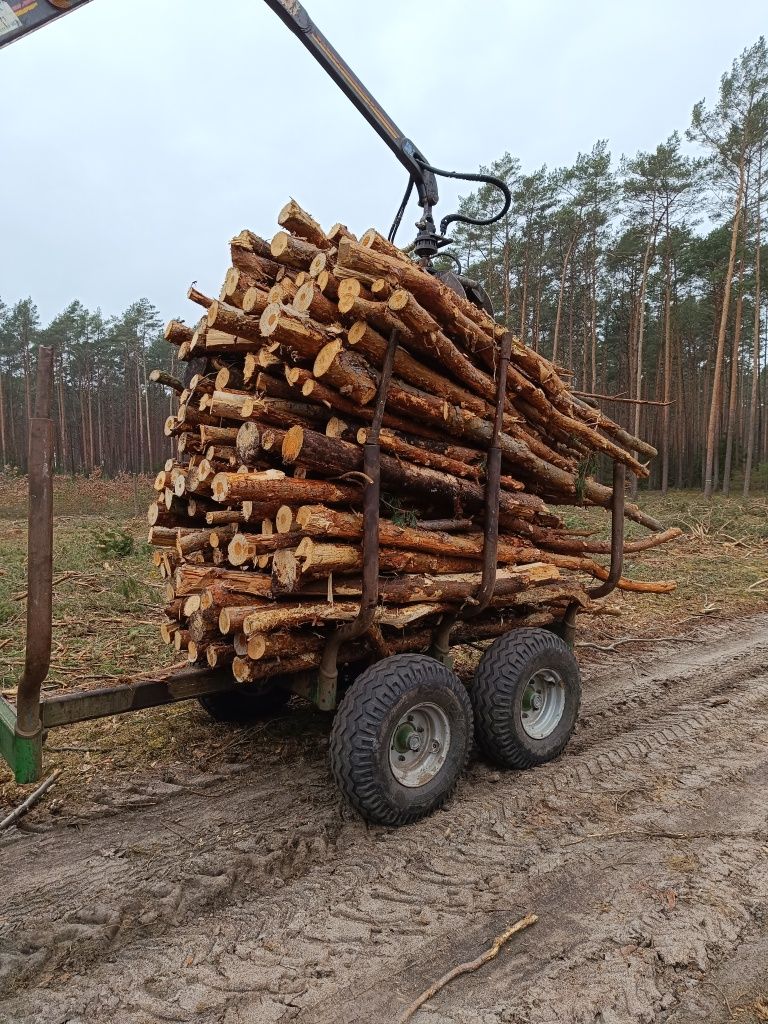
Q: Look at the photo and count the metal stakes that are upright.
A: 4